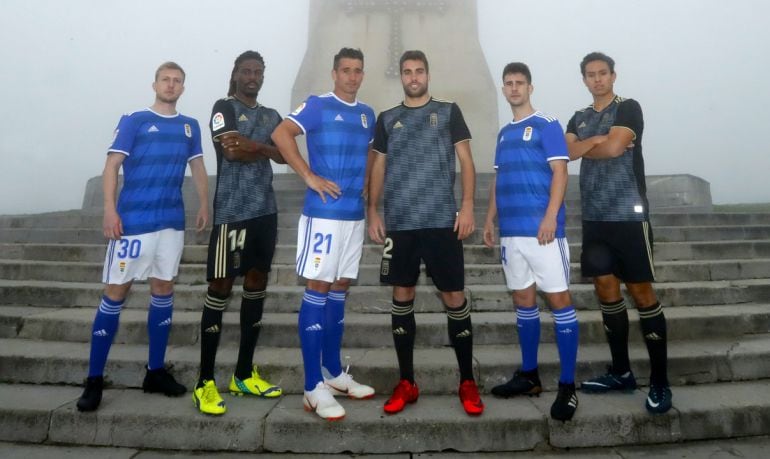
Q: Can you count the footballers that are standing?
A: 6